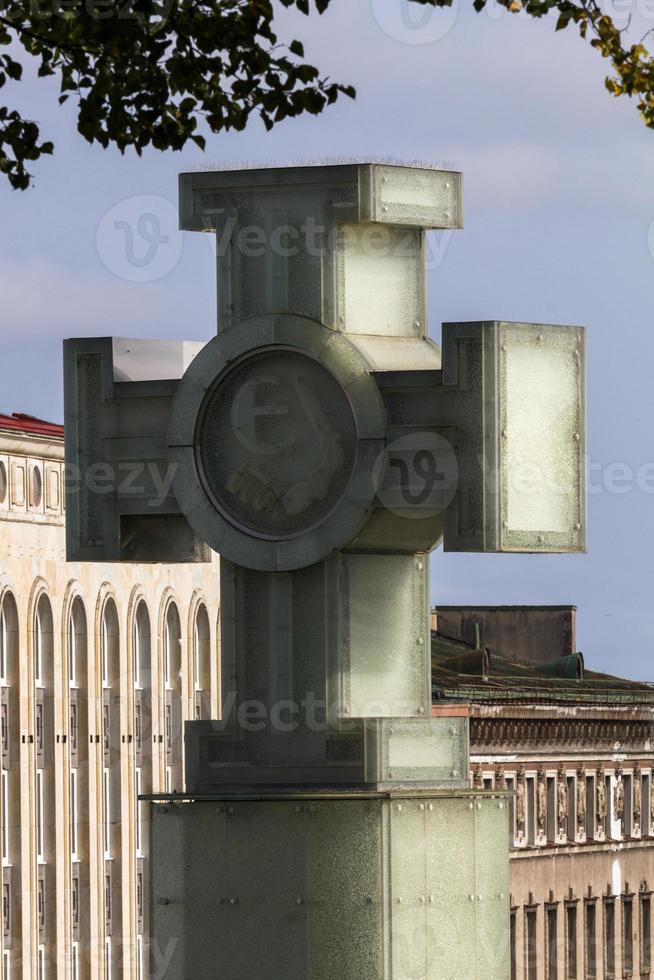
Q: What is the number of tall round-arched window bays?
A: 7